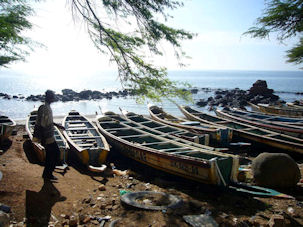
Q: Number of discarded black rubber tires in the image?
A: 1